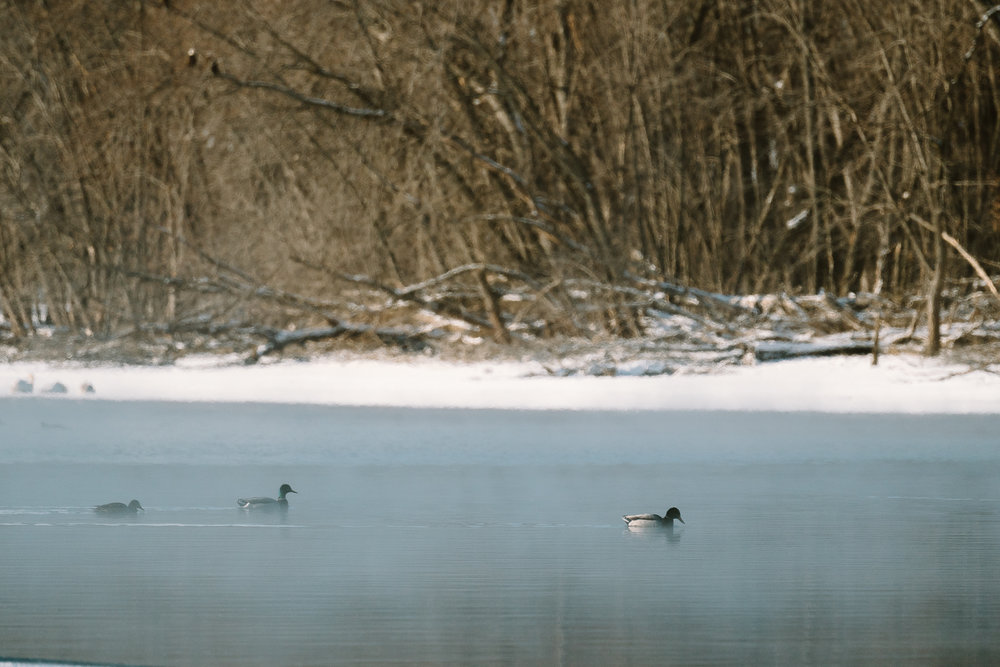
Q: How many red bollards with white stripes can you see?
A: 0